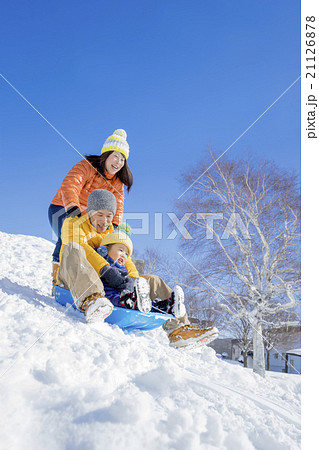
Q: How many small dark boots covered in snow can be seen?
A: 2